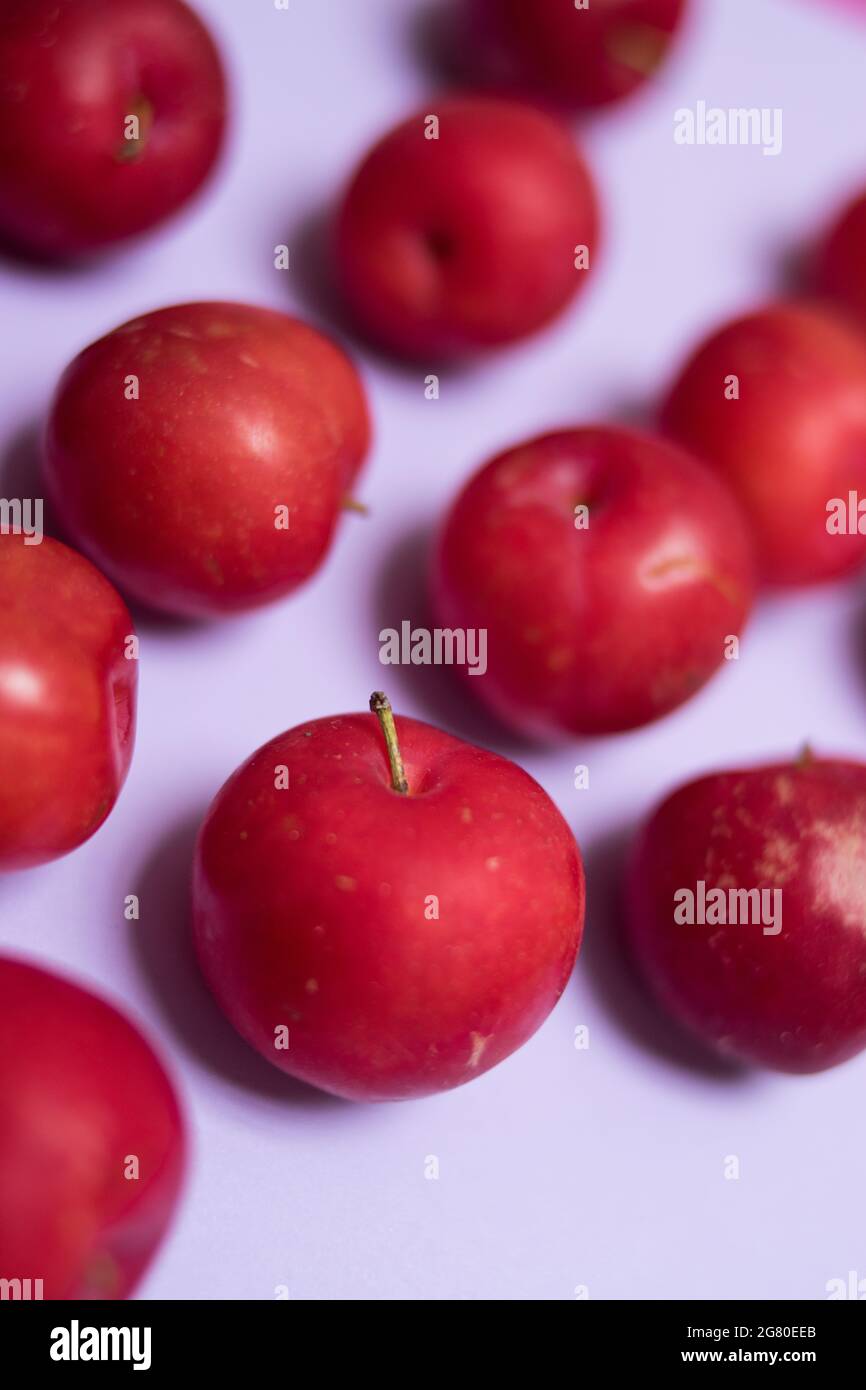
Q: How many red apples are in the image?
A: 11